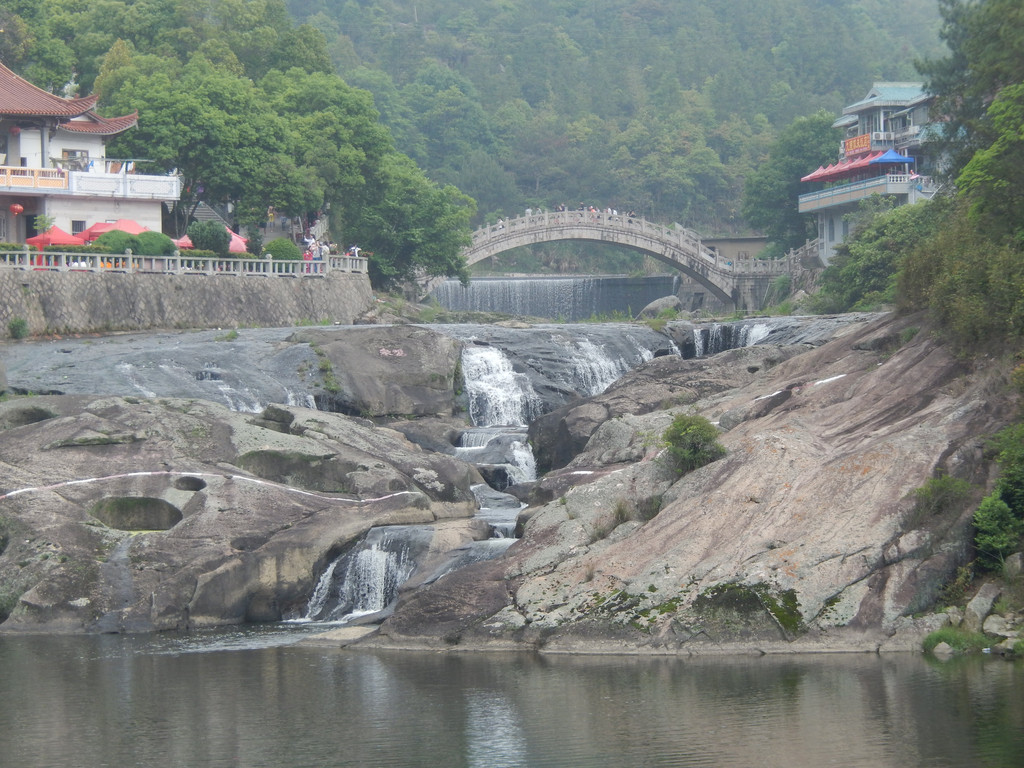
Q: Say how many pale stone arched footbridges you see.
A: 1